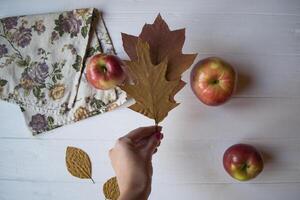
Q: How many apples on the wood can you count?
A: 2